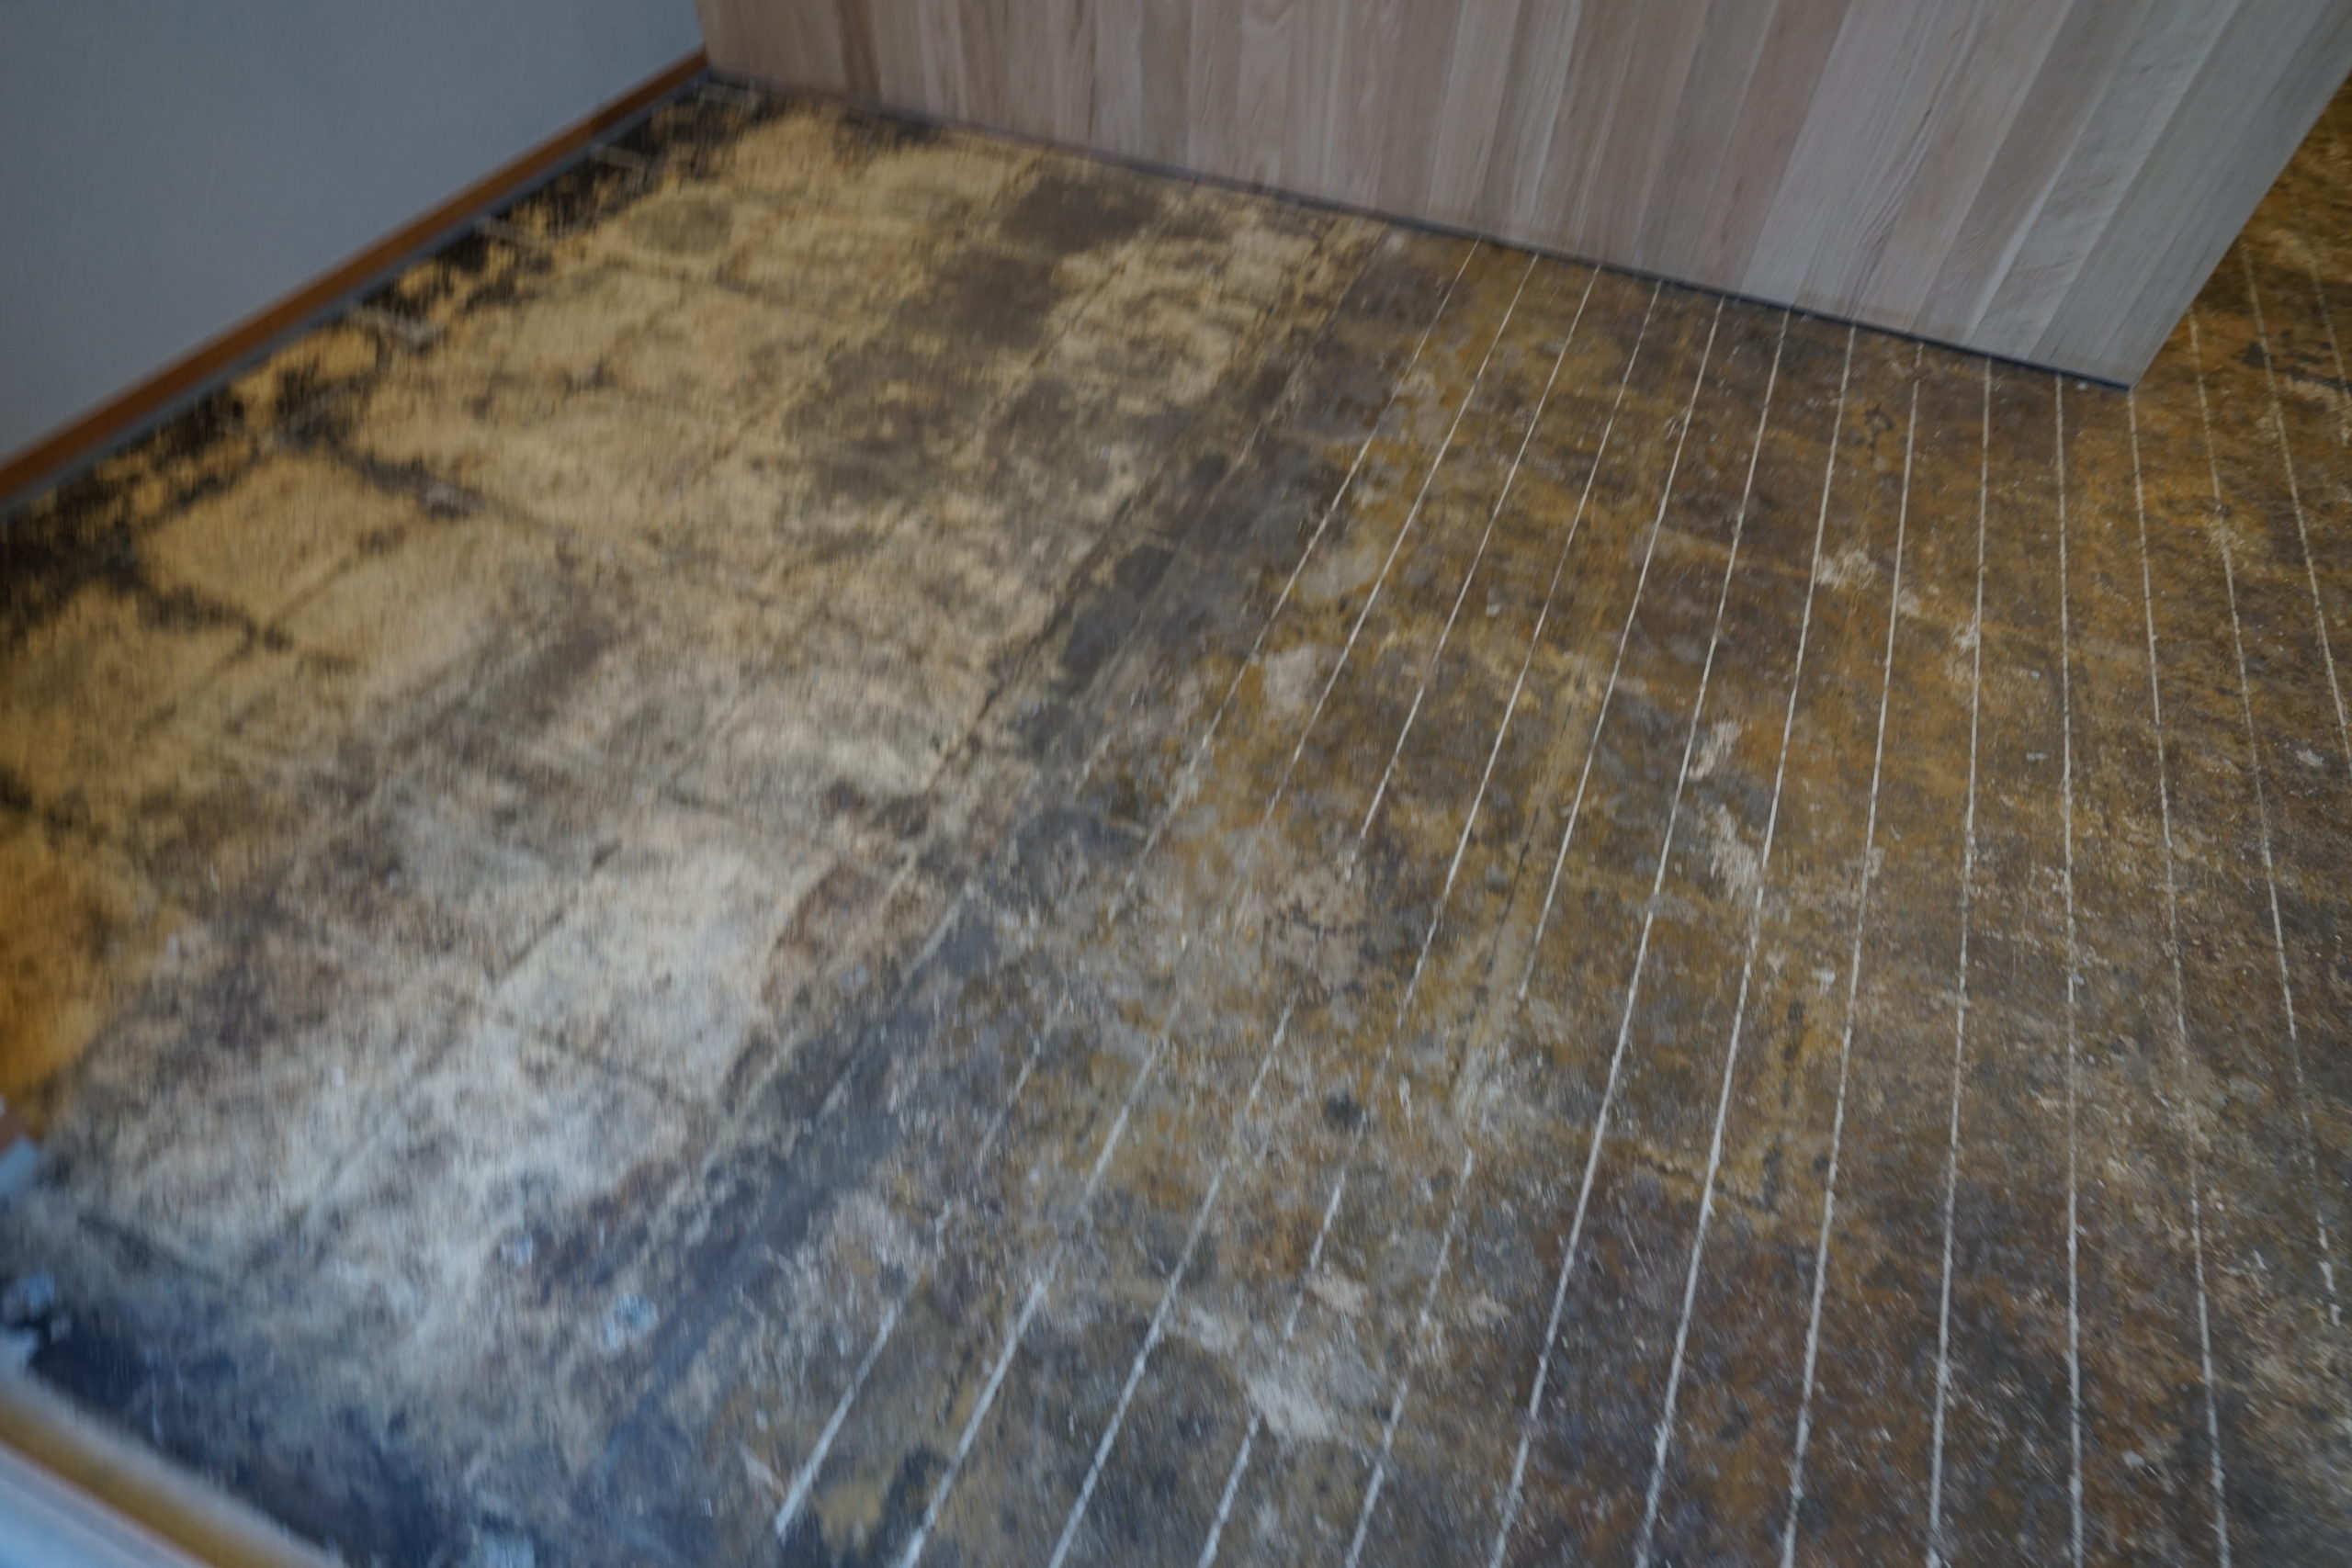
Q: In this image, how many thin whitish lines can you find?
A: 14